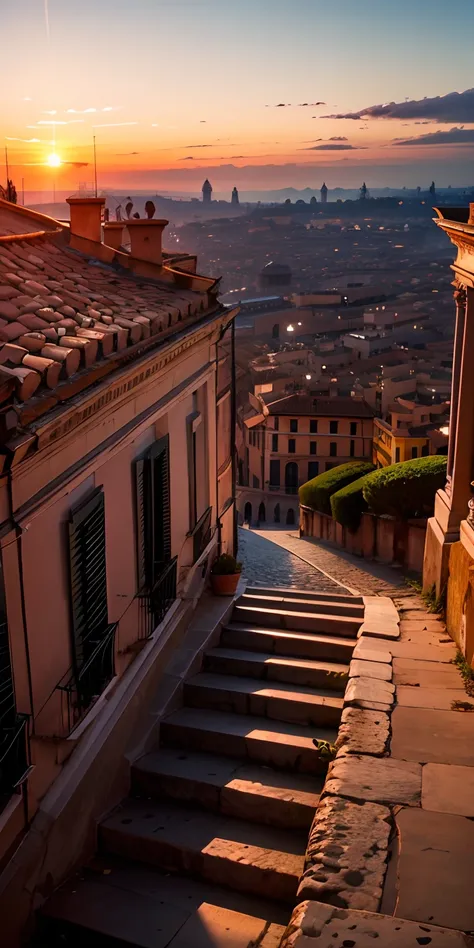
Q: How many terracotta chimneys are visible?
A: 3